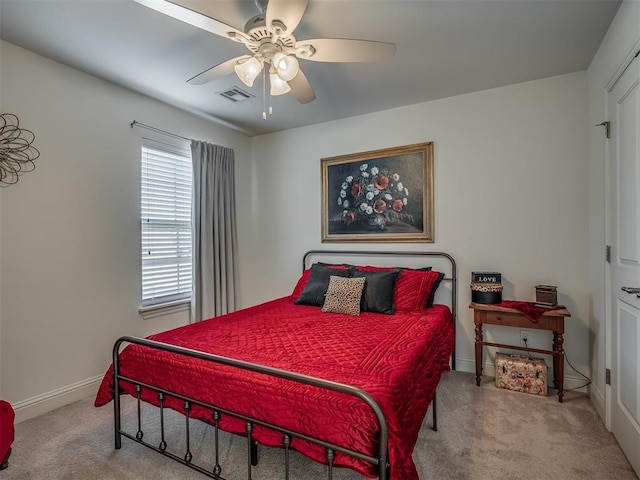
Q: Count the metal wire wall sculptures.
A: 1